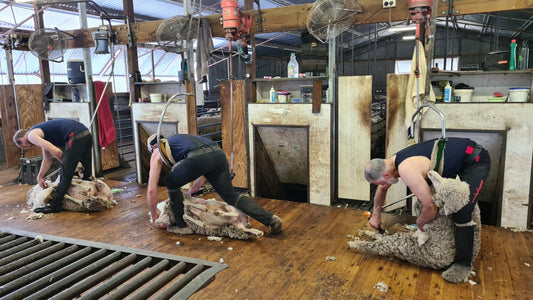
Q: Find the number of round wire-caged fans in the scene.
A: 3